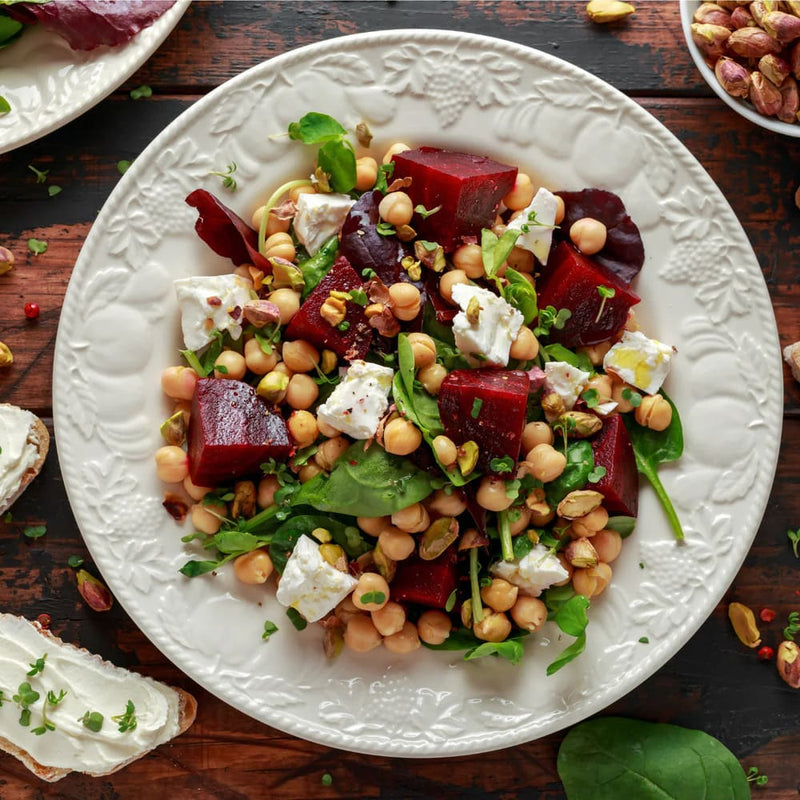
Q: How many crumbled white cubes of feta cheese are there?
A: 9